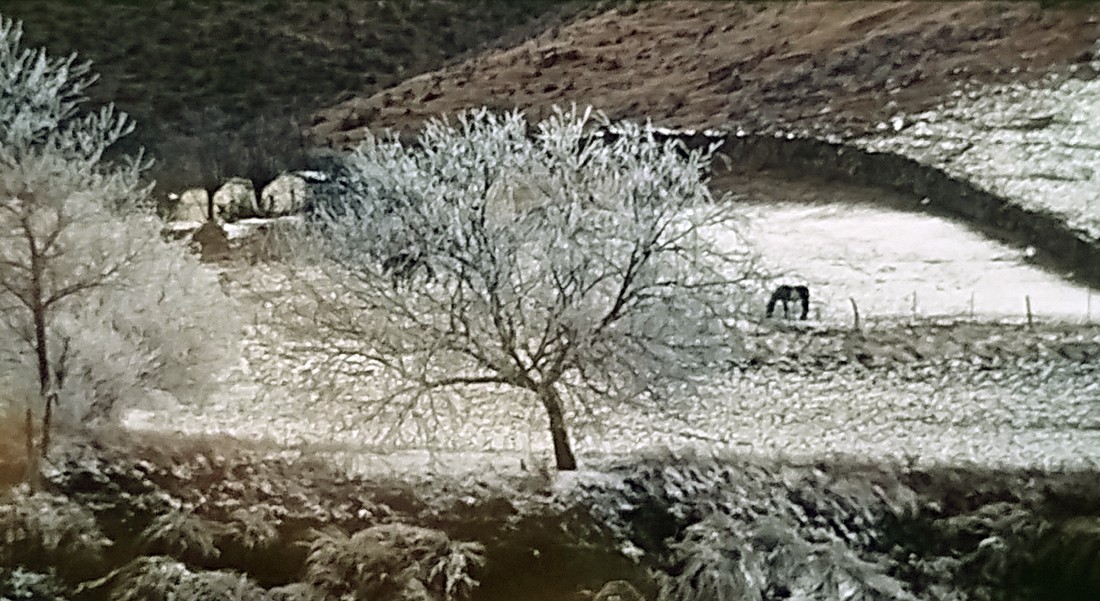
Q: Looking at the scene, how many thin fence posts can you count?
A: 5